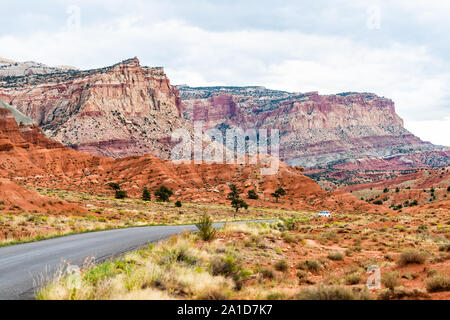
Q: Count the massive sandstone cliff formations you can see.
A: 2